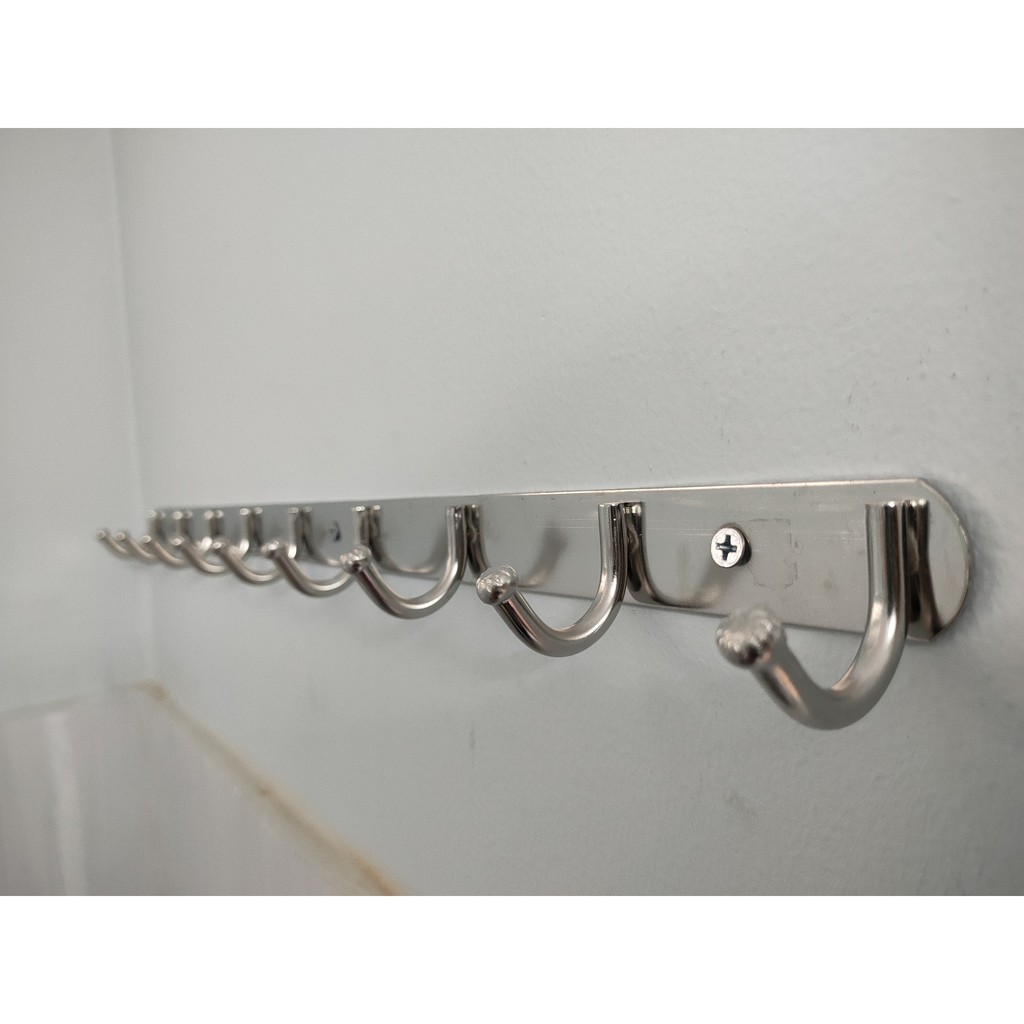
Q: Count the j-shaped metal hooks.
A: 9